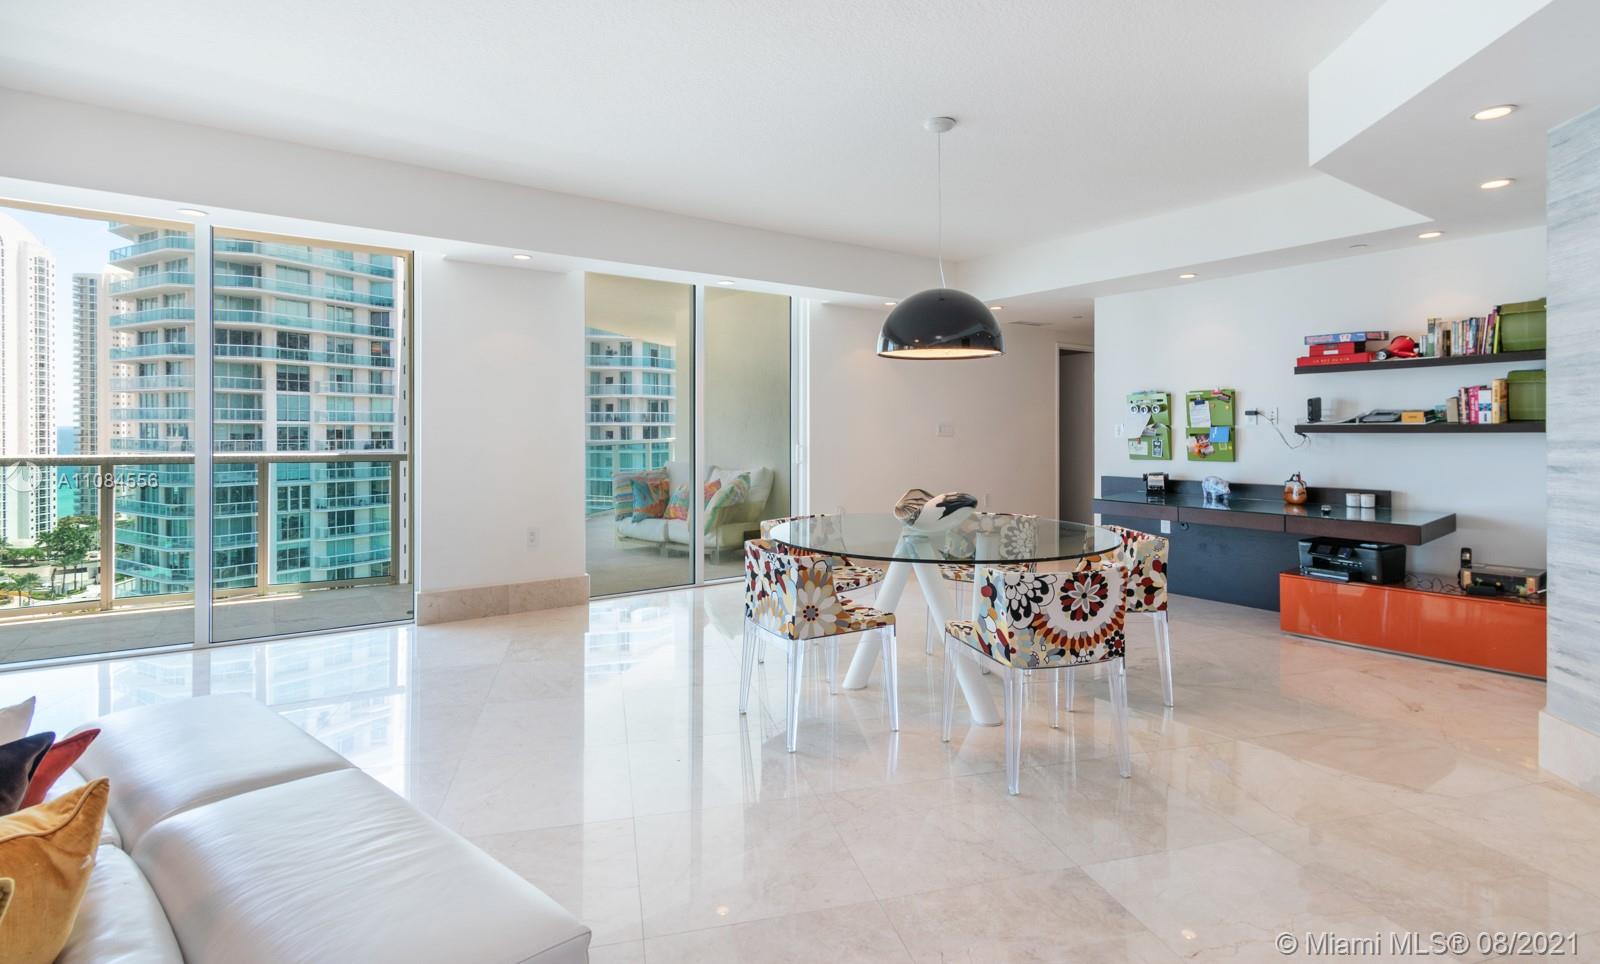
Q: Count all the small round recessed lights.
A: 9